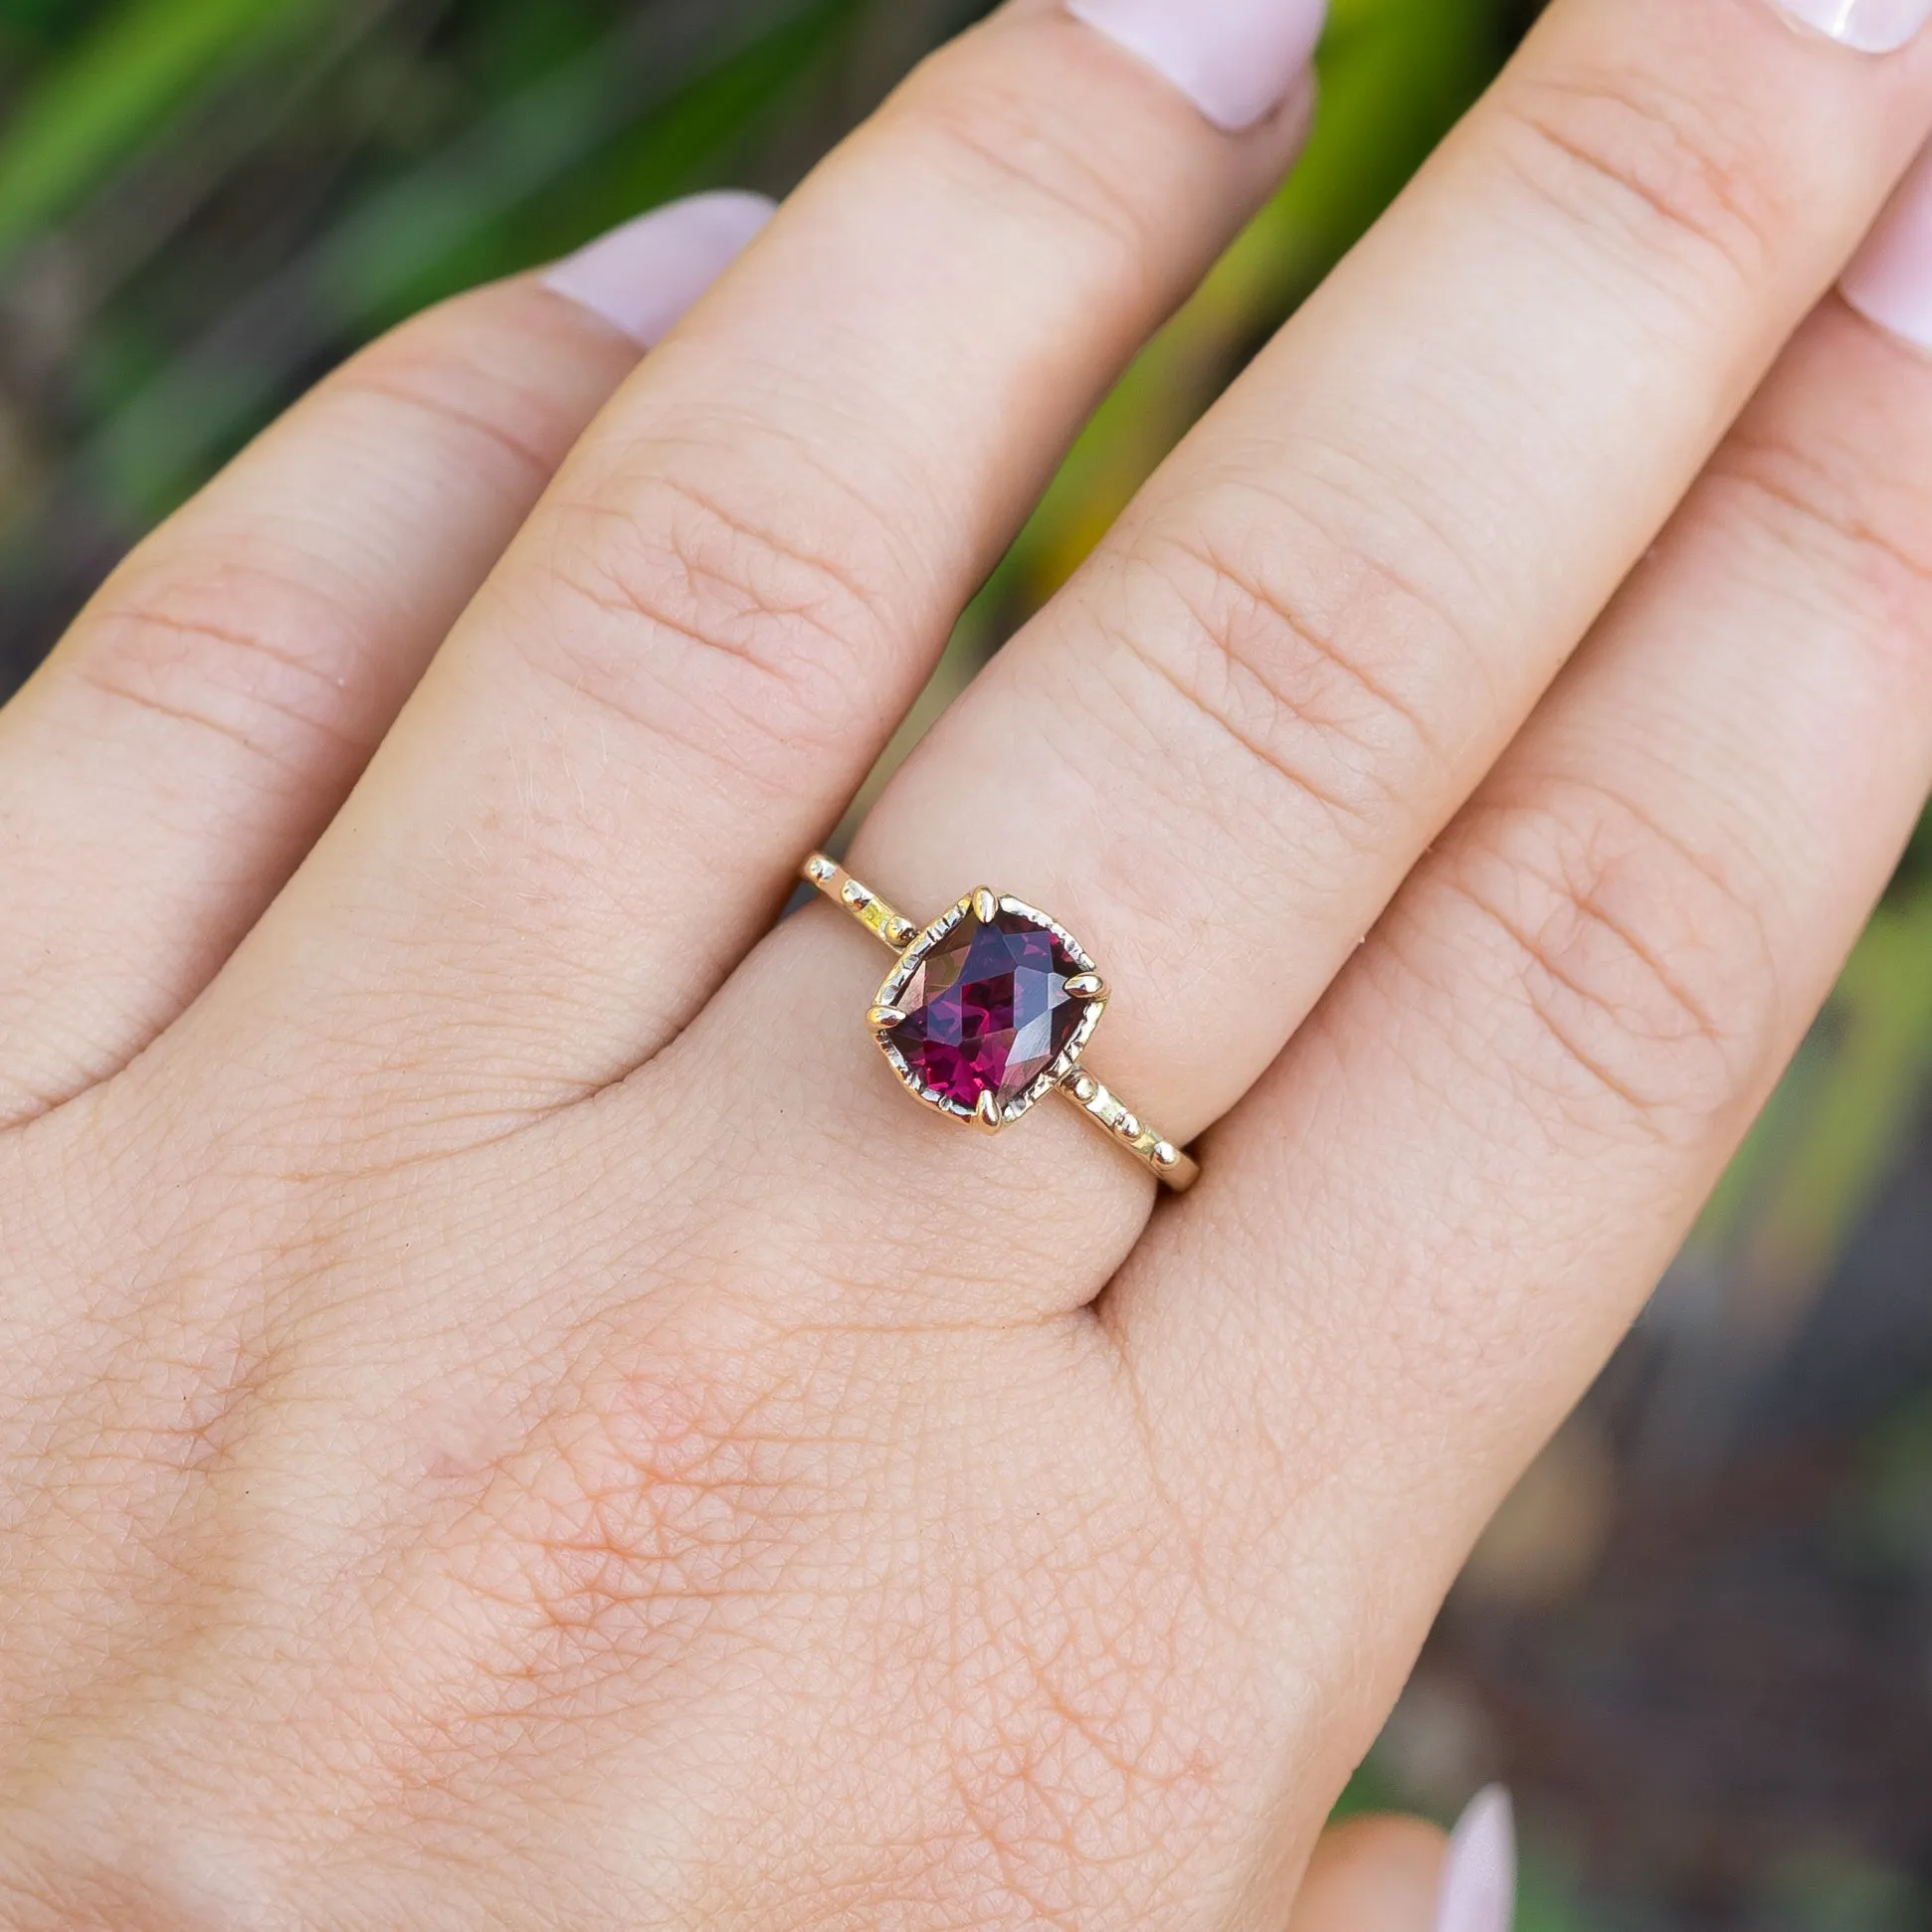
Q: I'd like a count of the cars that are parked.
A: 0